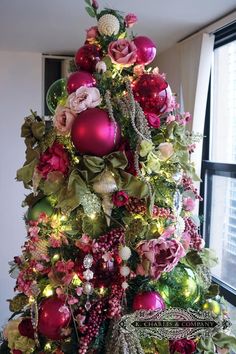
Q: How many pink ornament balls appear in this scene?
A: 5